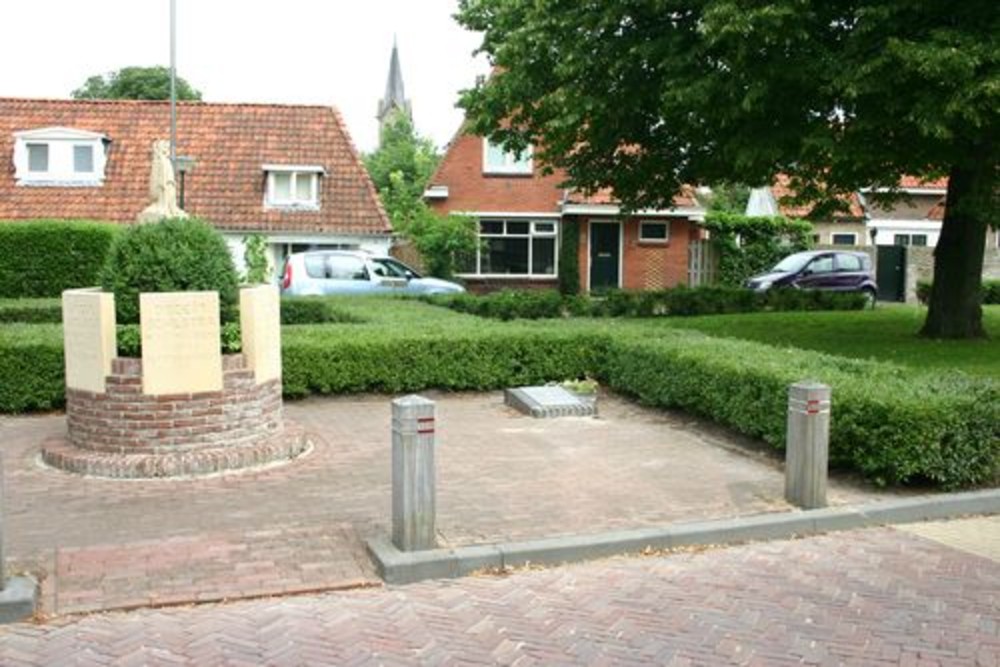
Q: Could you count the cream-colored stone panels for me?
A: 3